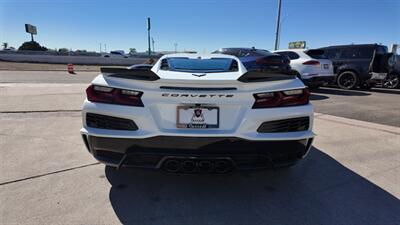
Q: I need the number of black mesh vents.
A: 2